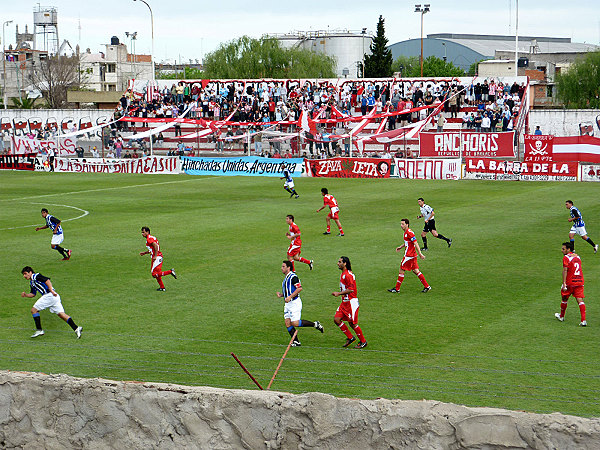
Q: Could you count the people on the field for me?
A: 12